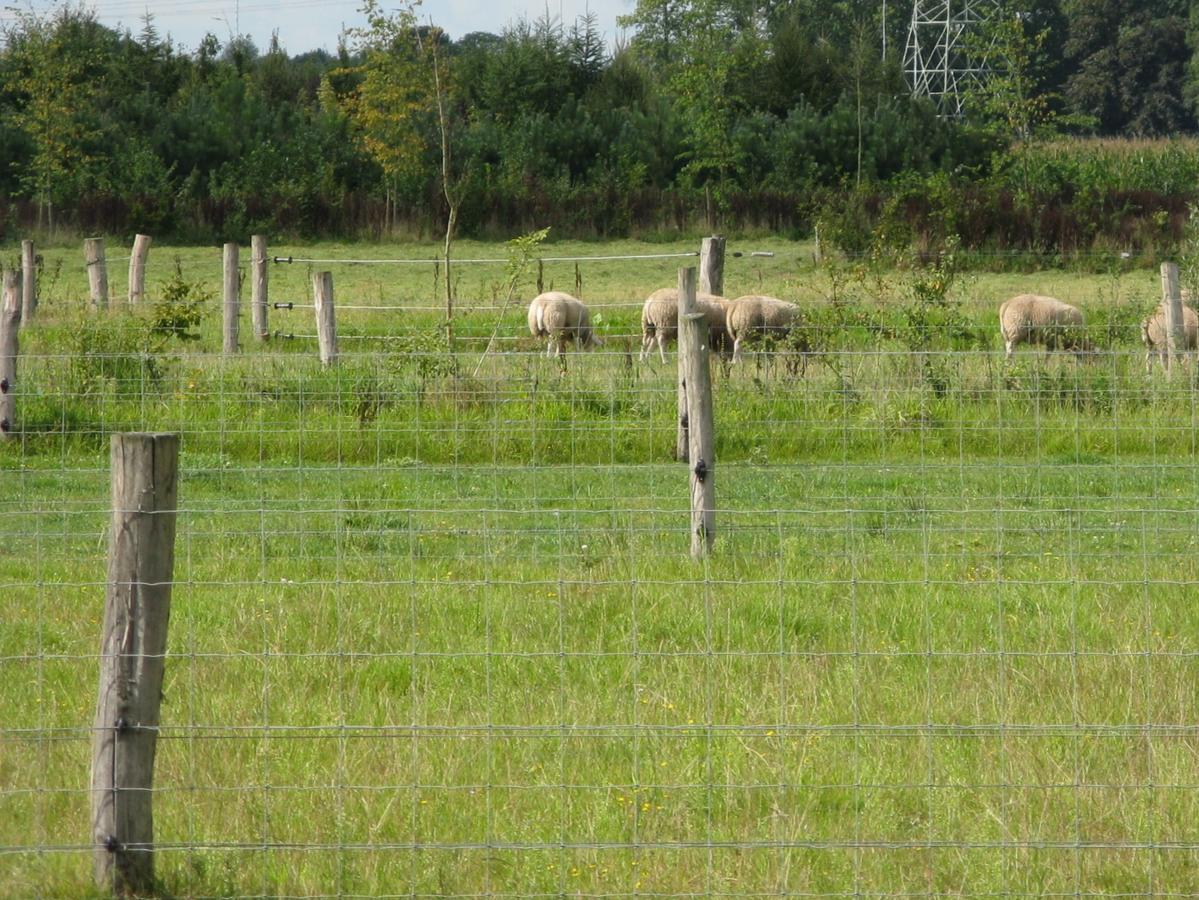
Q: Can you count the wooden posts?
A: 12